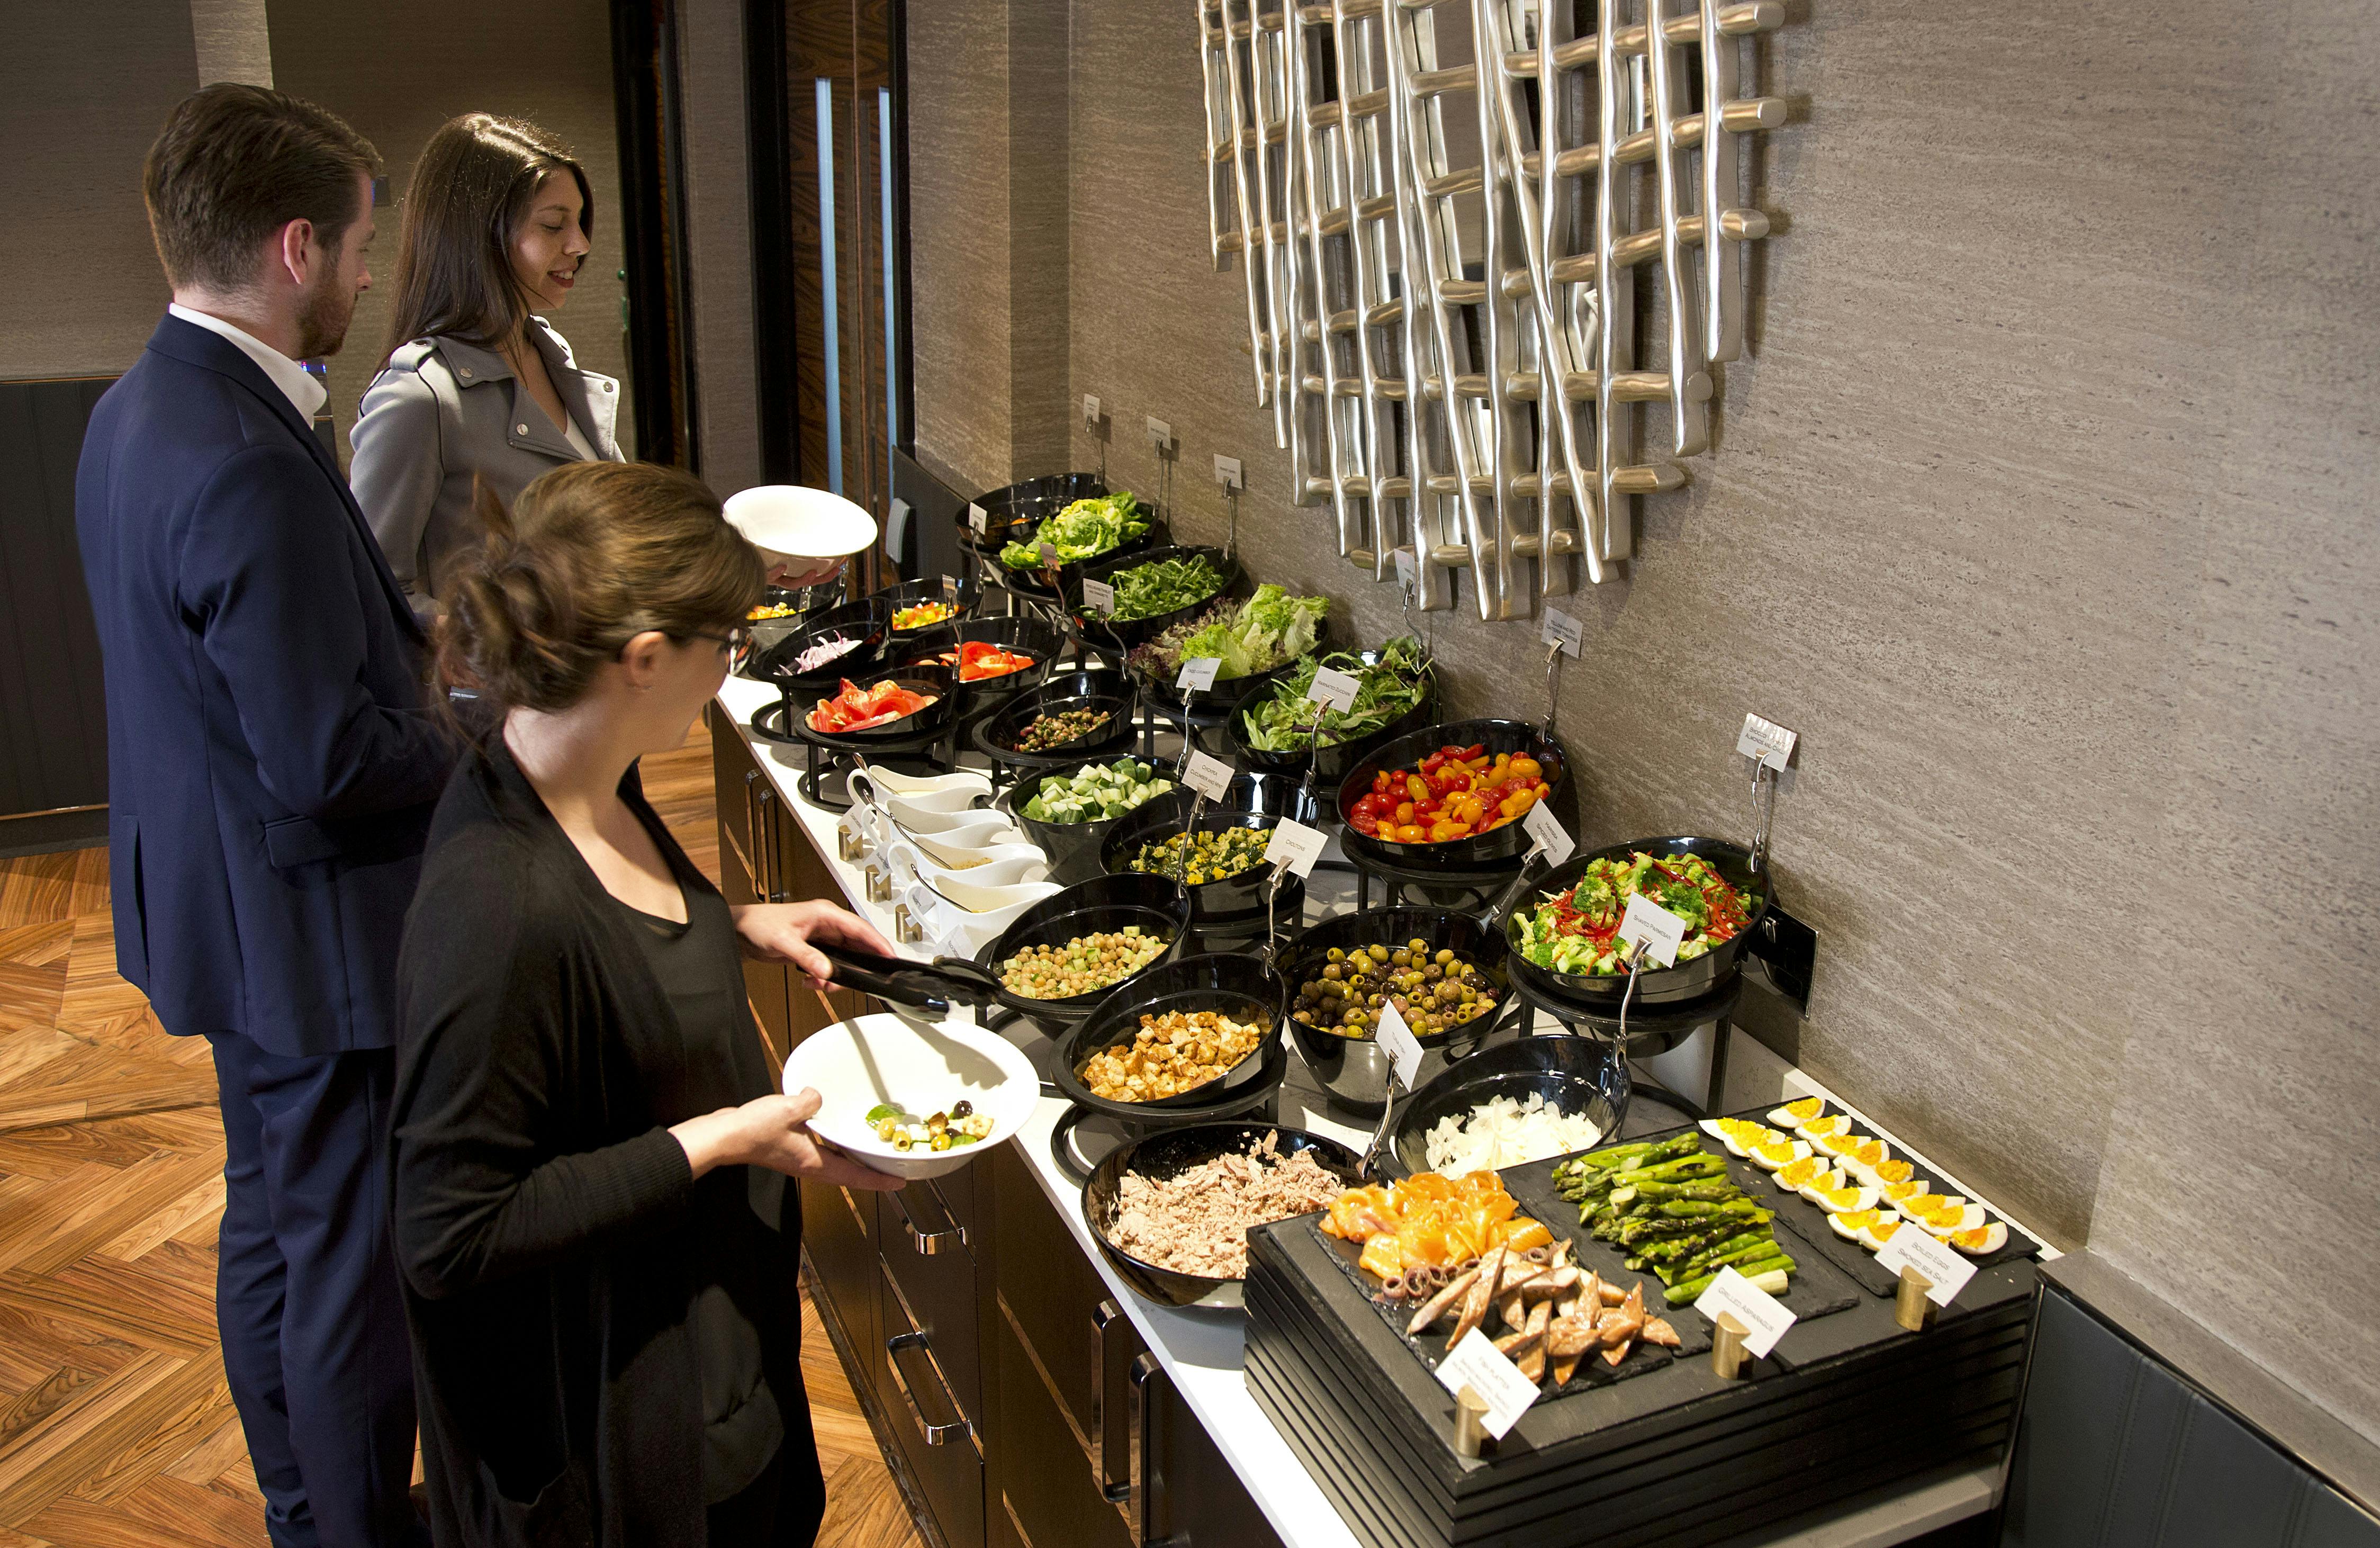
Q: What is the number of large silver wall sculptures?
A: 1